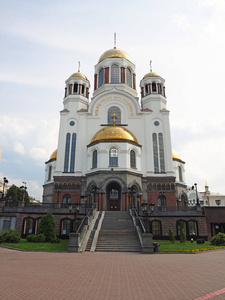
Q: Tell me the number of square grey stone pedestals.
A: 2